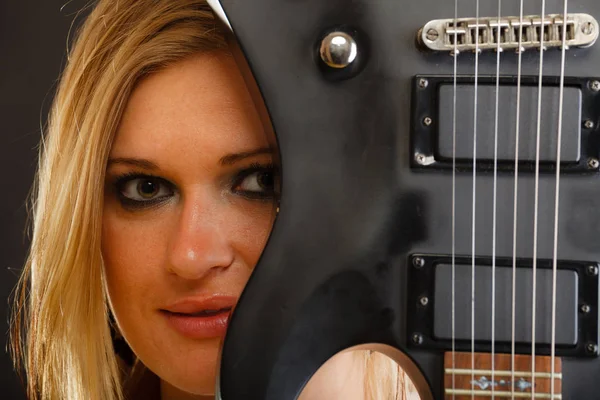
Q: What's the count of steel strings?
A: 6